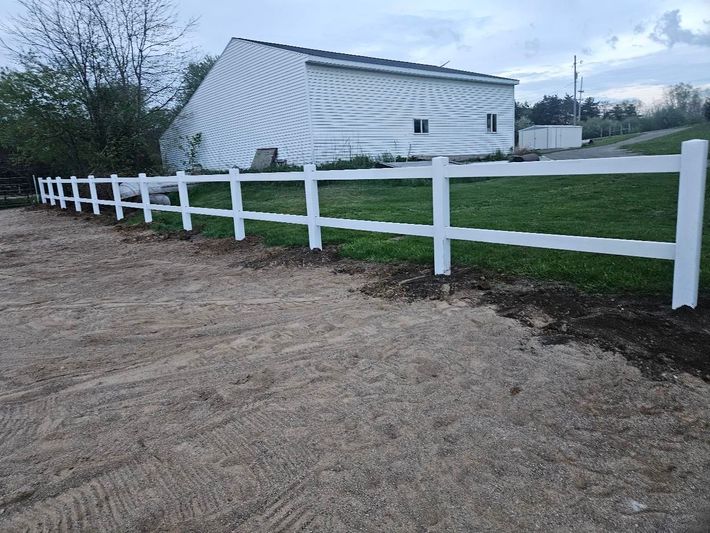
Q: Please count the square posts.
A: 12